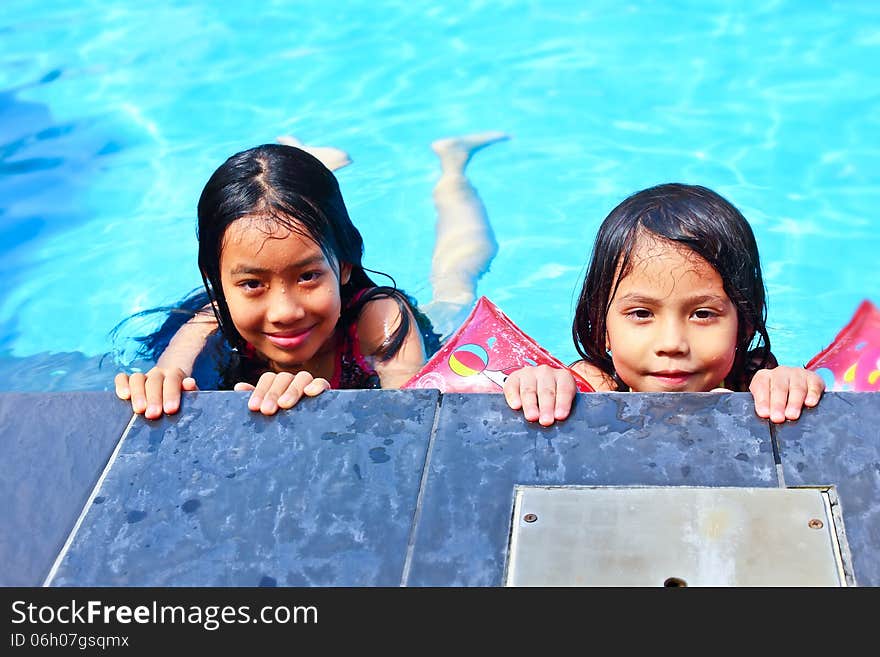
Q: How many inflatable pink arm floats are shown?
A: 2